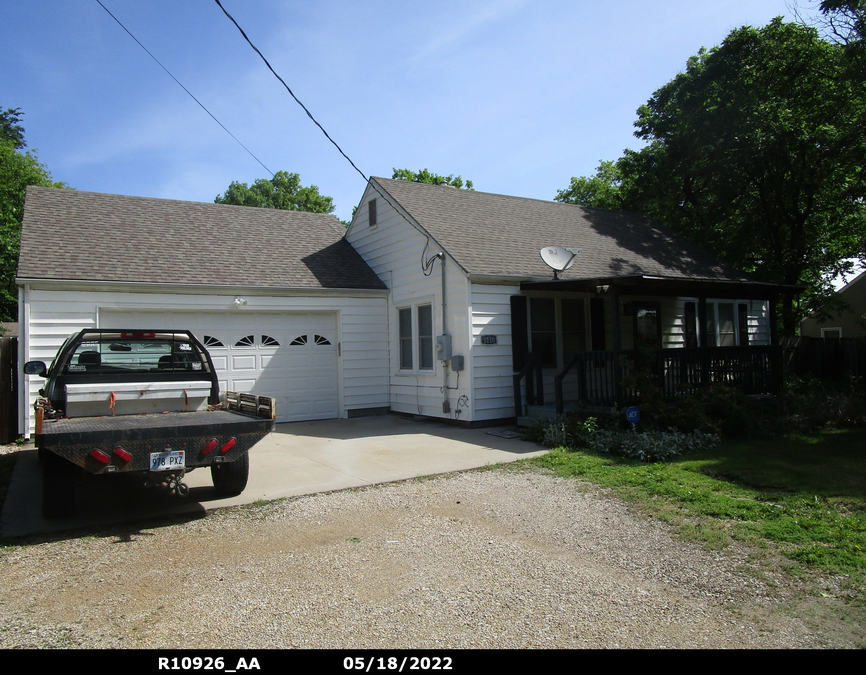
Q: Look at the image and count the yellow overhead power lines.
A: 0